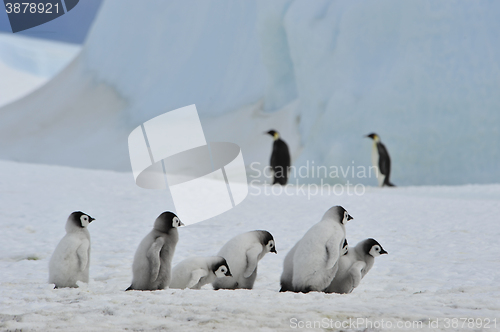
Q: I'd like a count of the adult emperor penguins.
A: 2